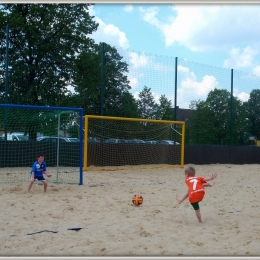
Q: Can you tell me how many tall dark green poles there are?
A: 4